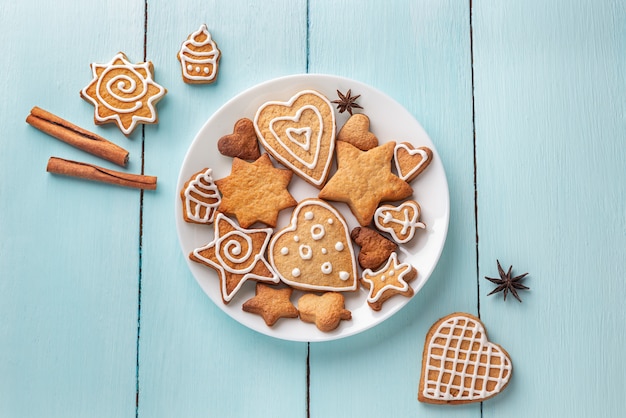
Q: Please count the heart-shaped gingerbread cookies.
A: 7